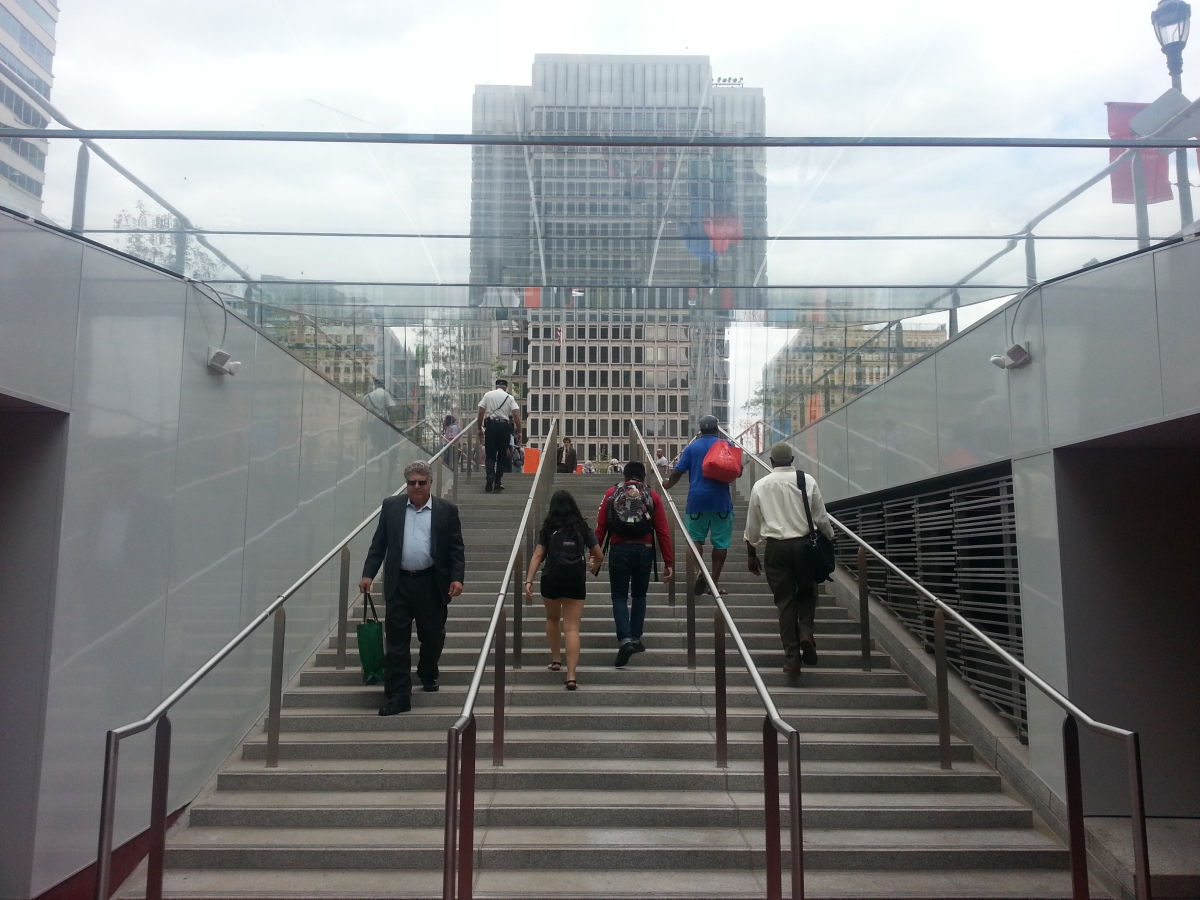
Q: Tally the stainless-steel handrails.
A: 4